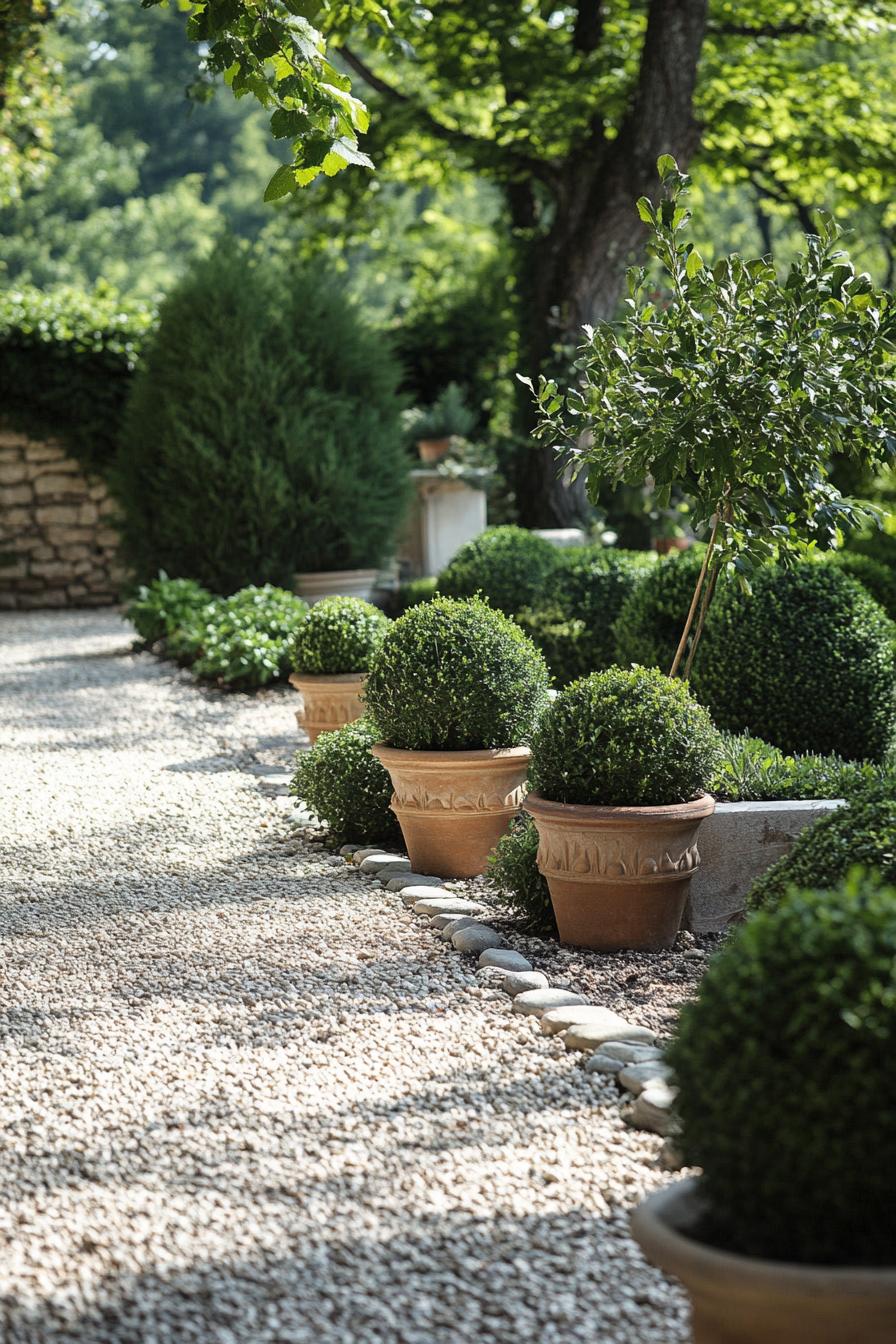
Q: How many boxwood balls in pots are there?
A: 4